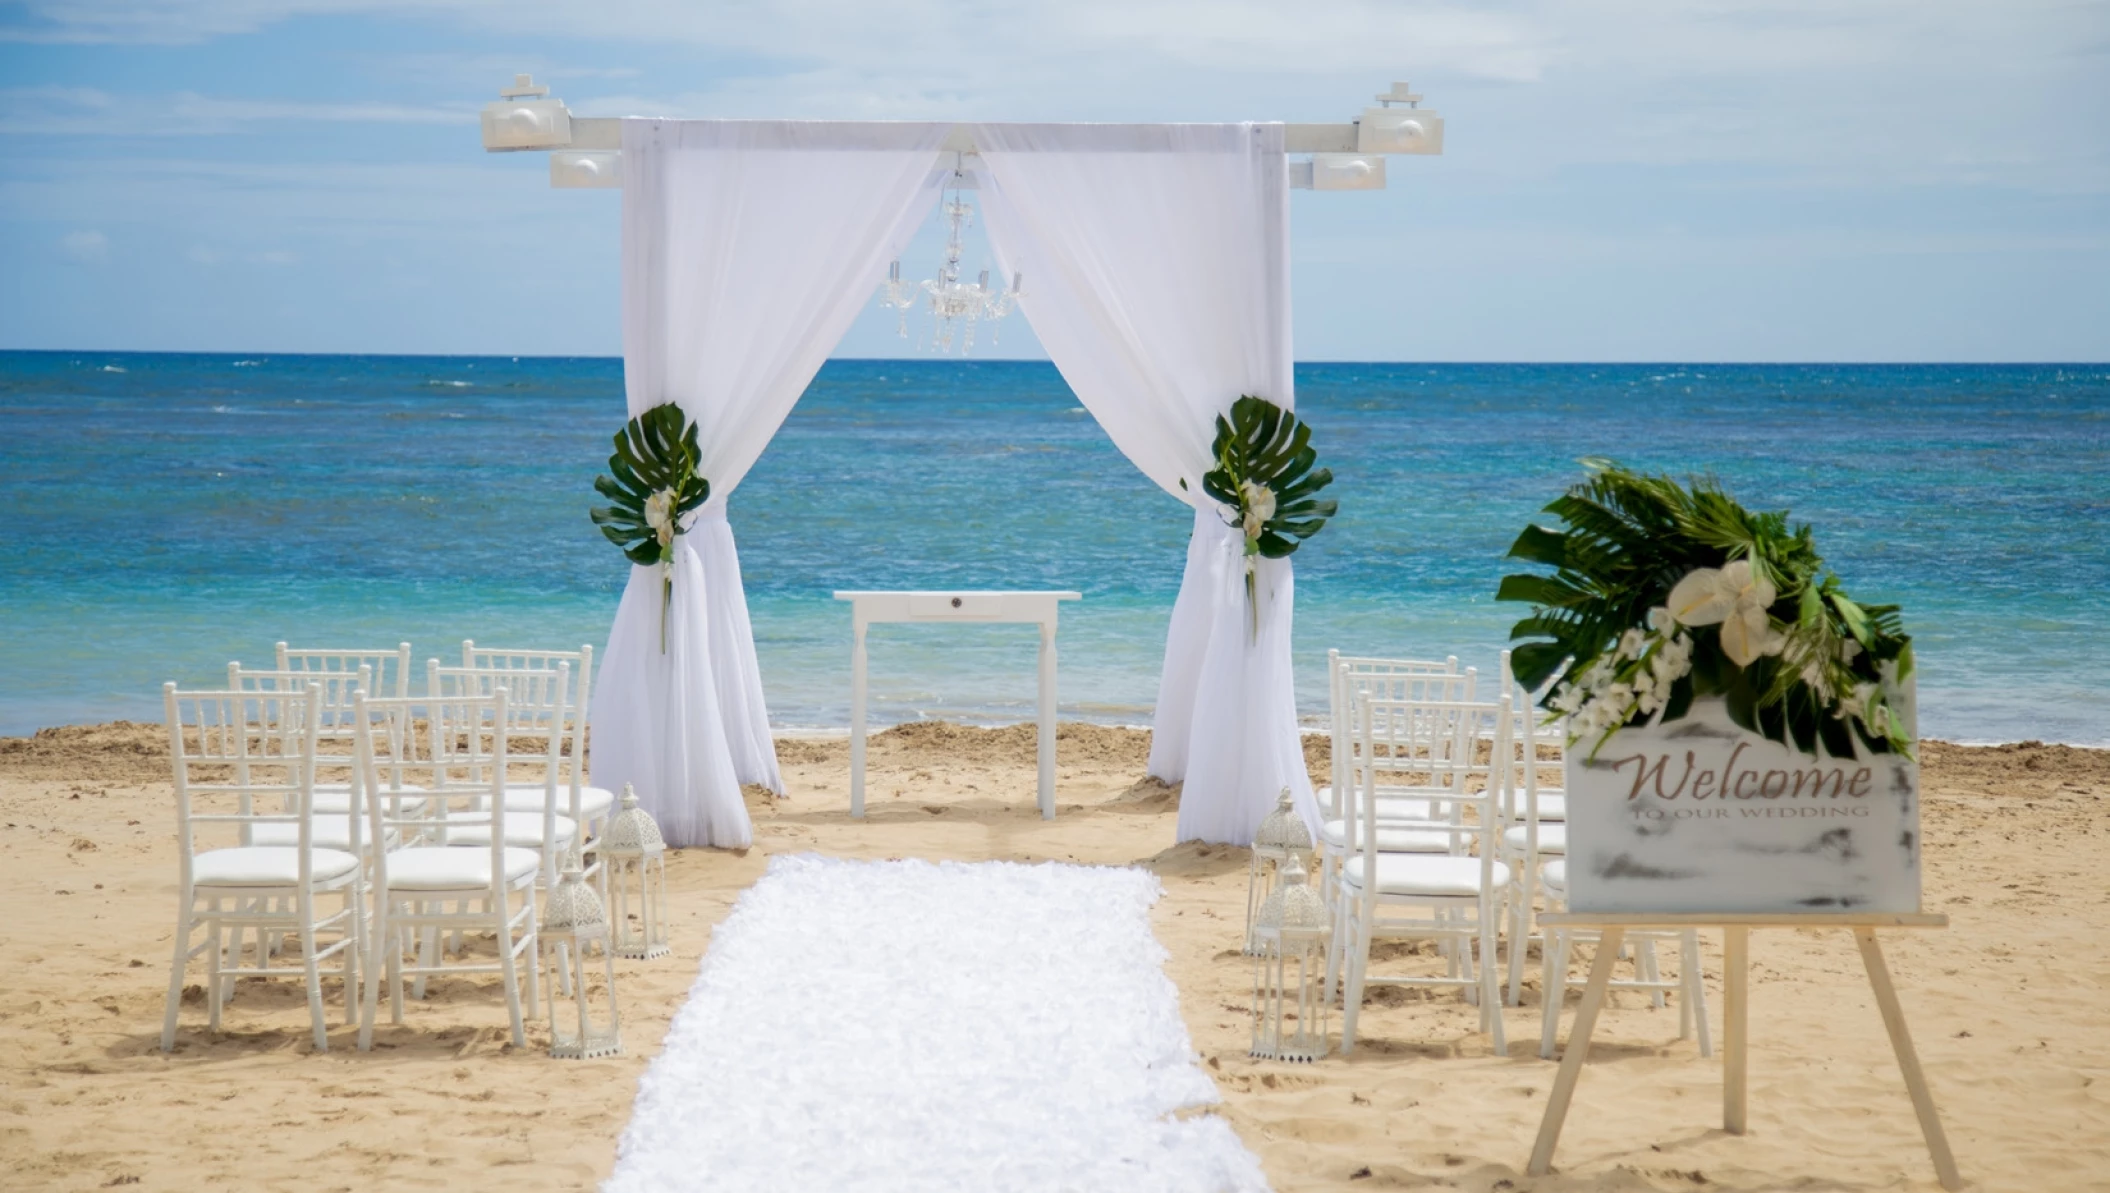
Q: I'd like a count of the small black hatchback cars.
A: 0